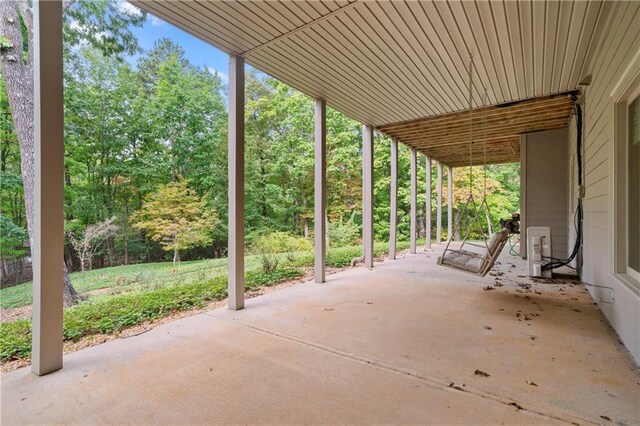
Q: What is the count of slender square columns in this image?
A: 9